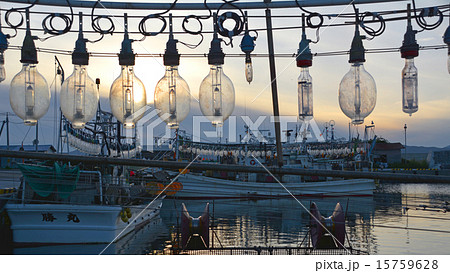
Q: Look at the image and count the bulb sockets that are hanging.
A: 11